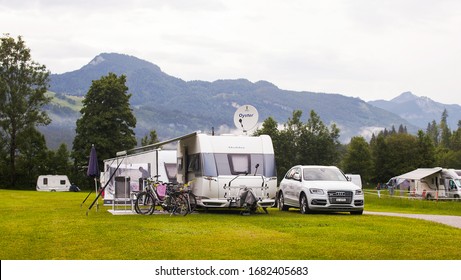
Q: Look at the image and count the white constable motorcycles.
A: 0